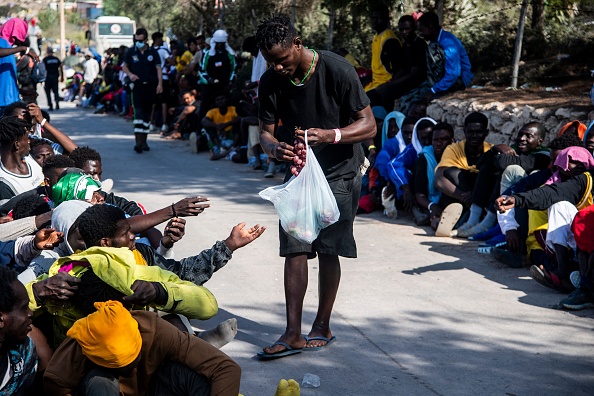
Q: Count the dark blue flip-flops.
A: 2